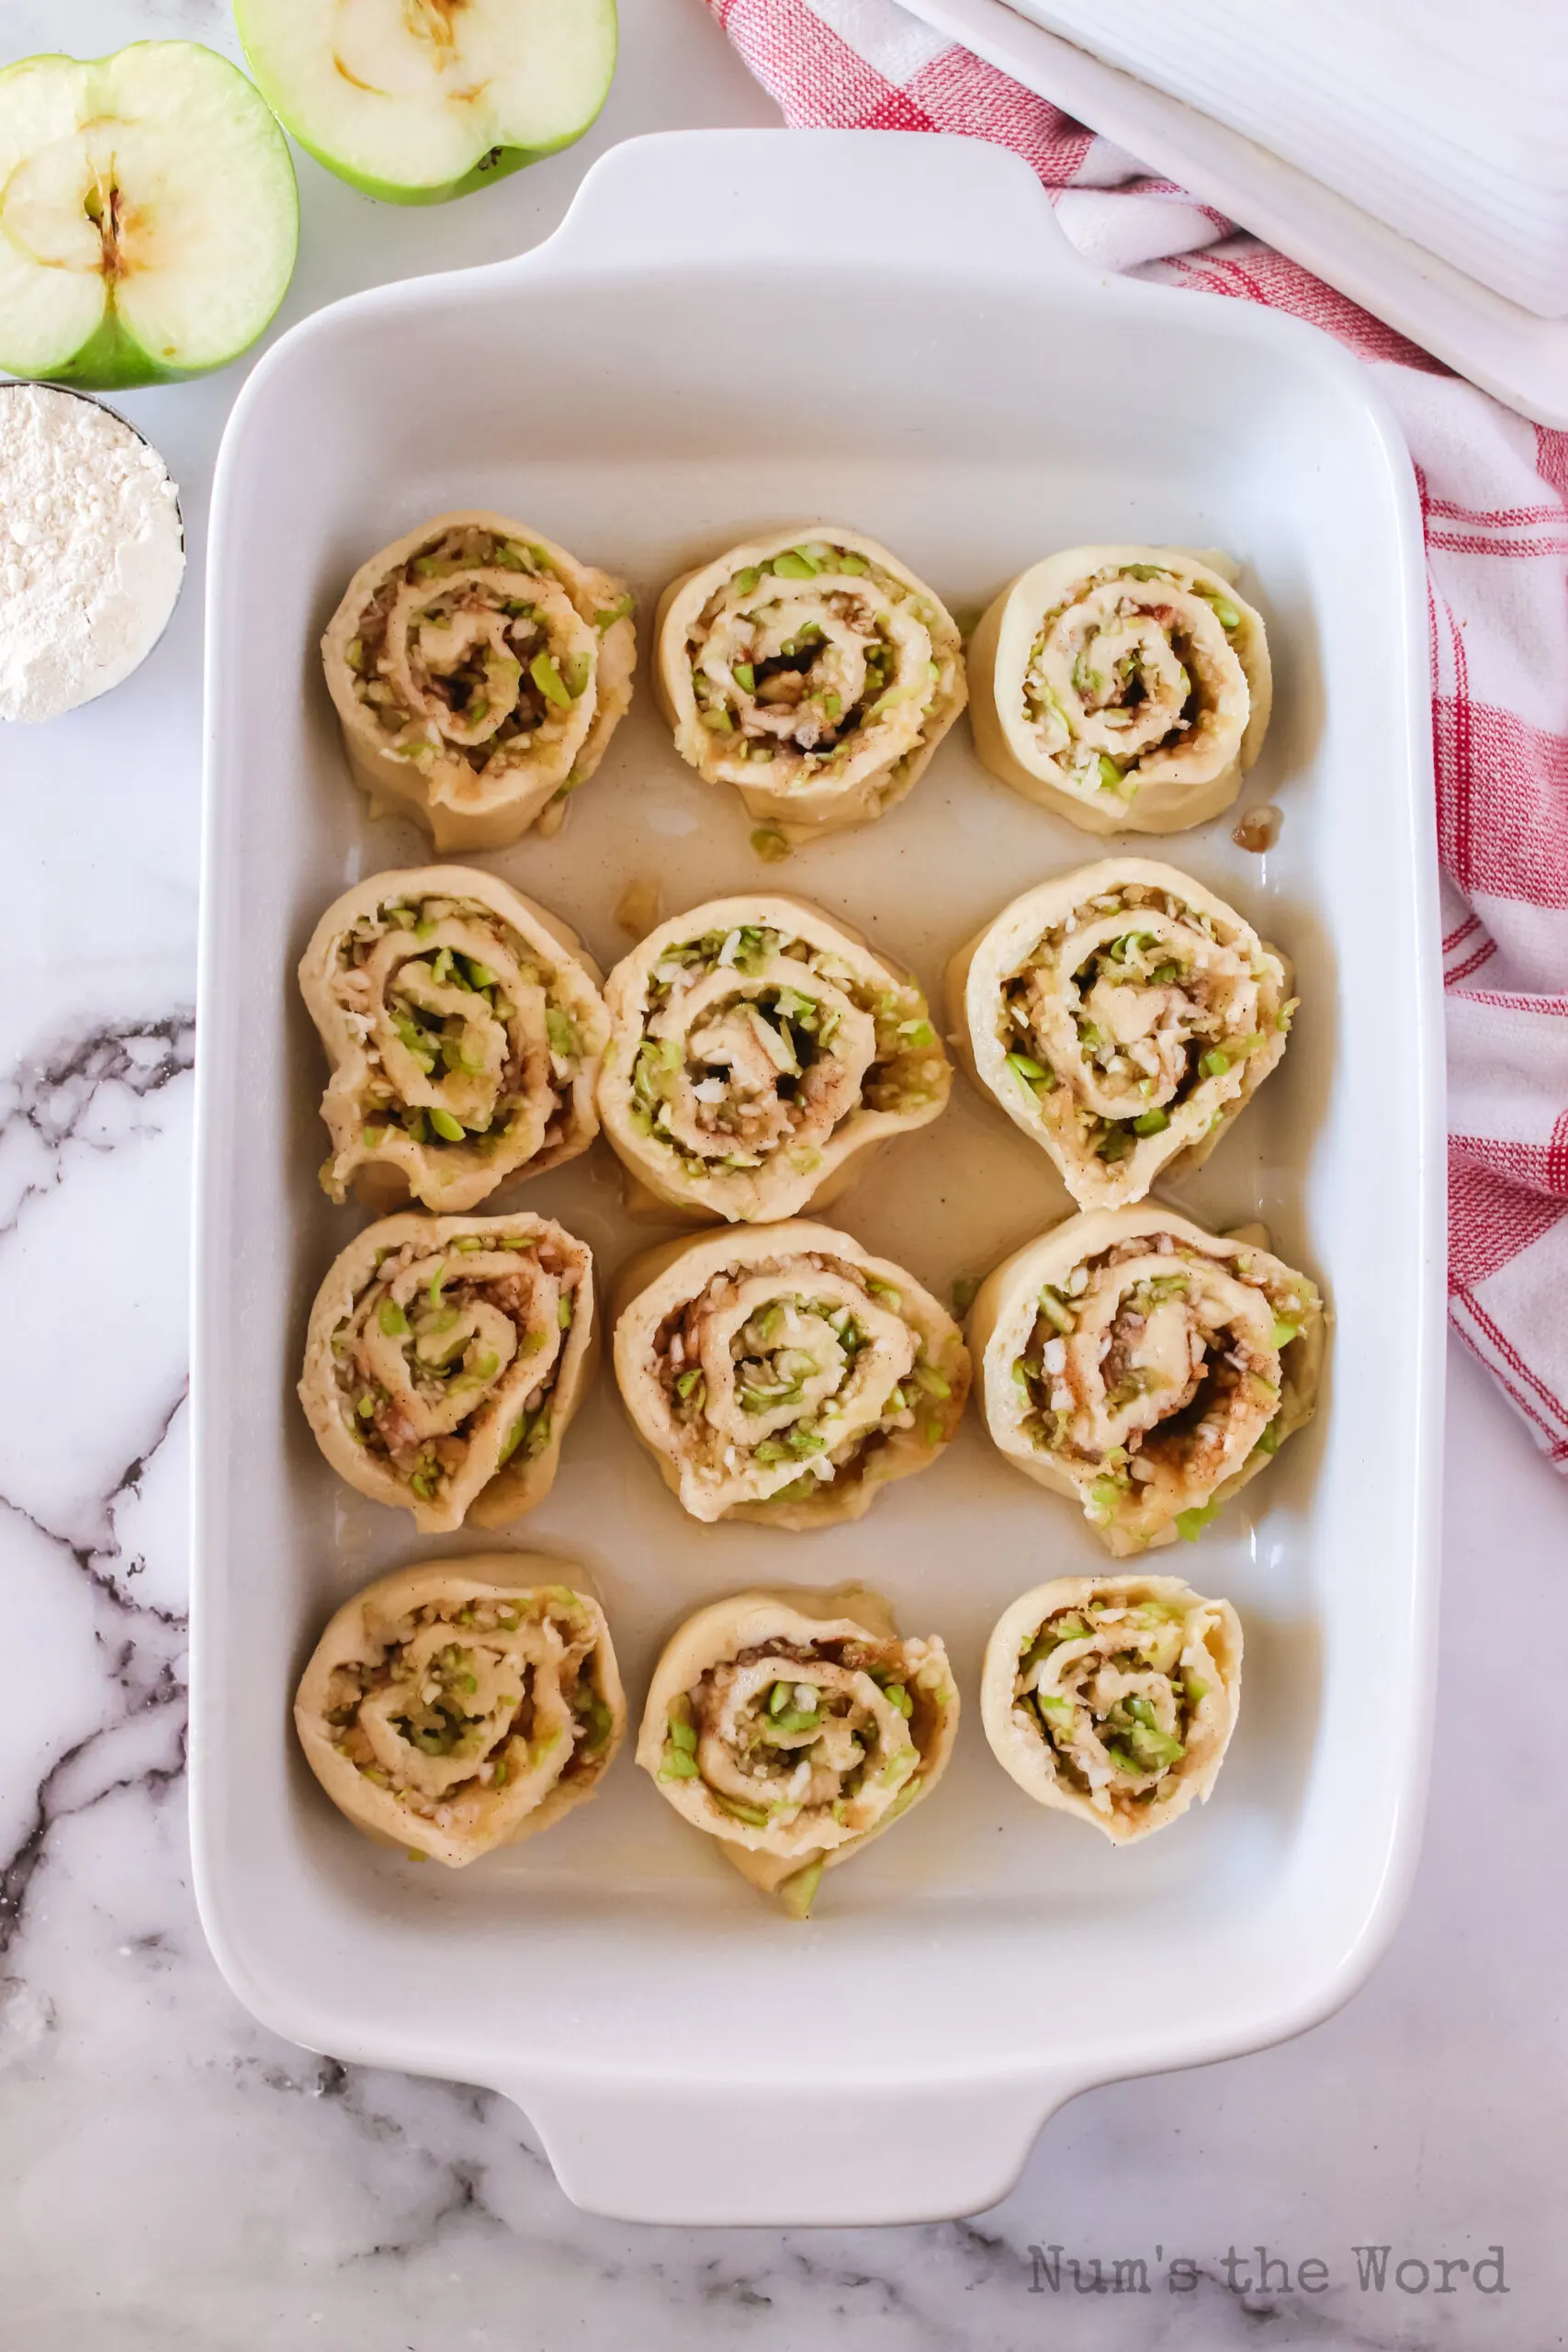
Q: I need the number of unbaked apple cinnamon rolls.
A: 12